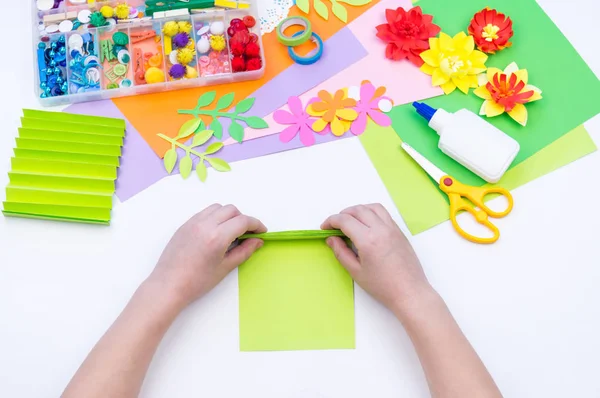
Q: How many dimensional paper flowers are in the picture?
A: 4